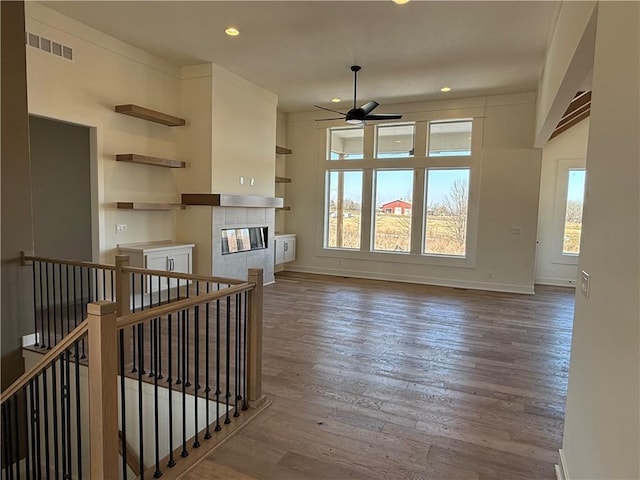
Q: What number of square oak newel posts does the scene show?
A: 3